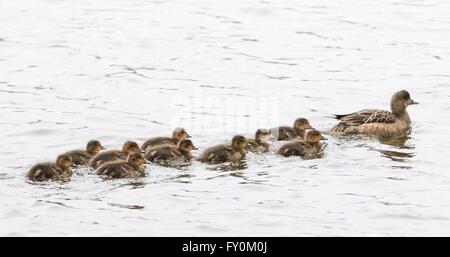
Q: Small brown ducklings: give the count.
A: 10